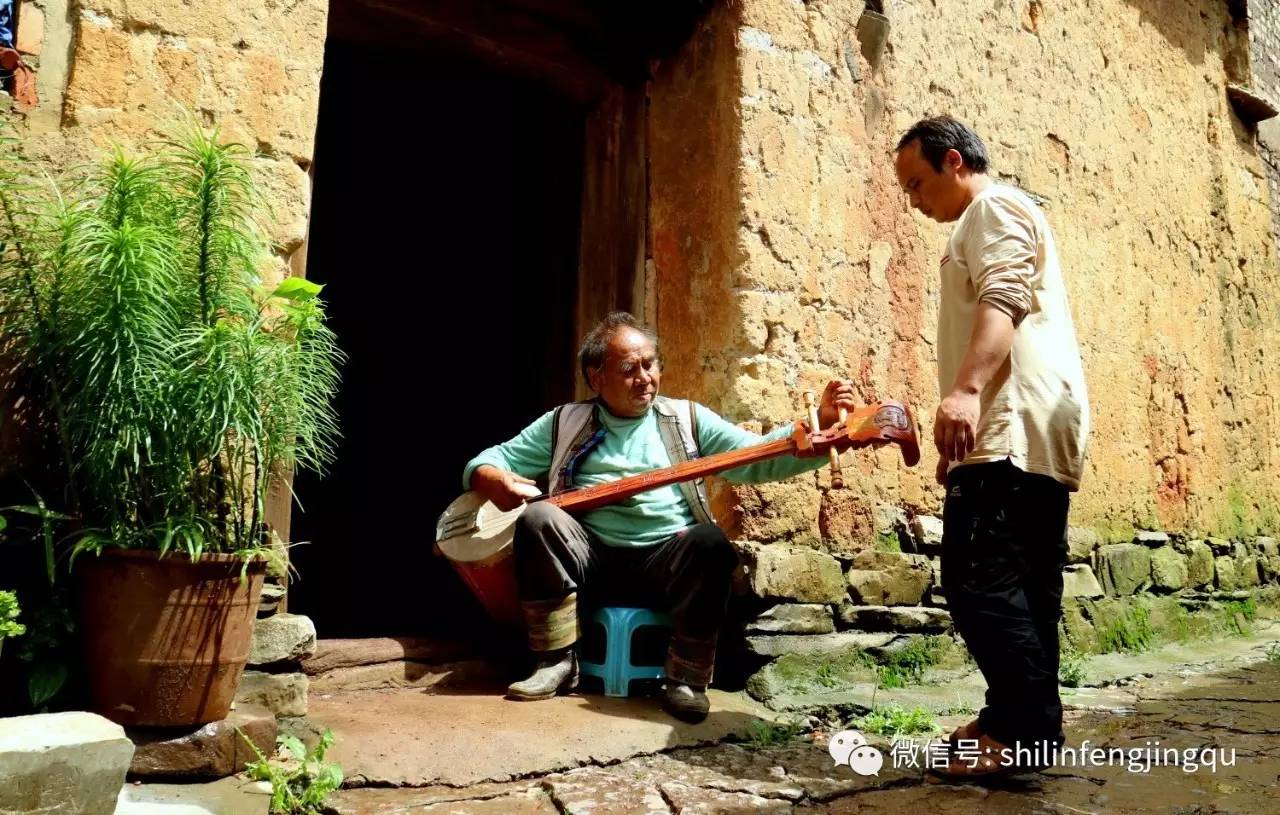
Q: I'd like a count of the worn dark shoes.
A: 2